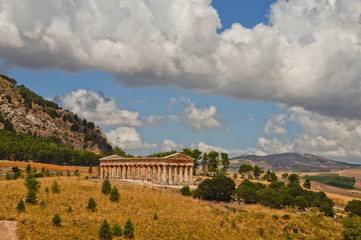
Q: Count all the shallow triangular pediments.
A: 2